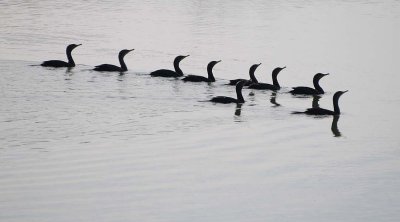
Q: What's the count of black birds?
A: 9